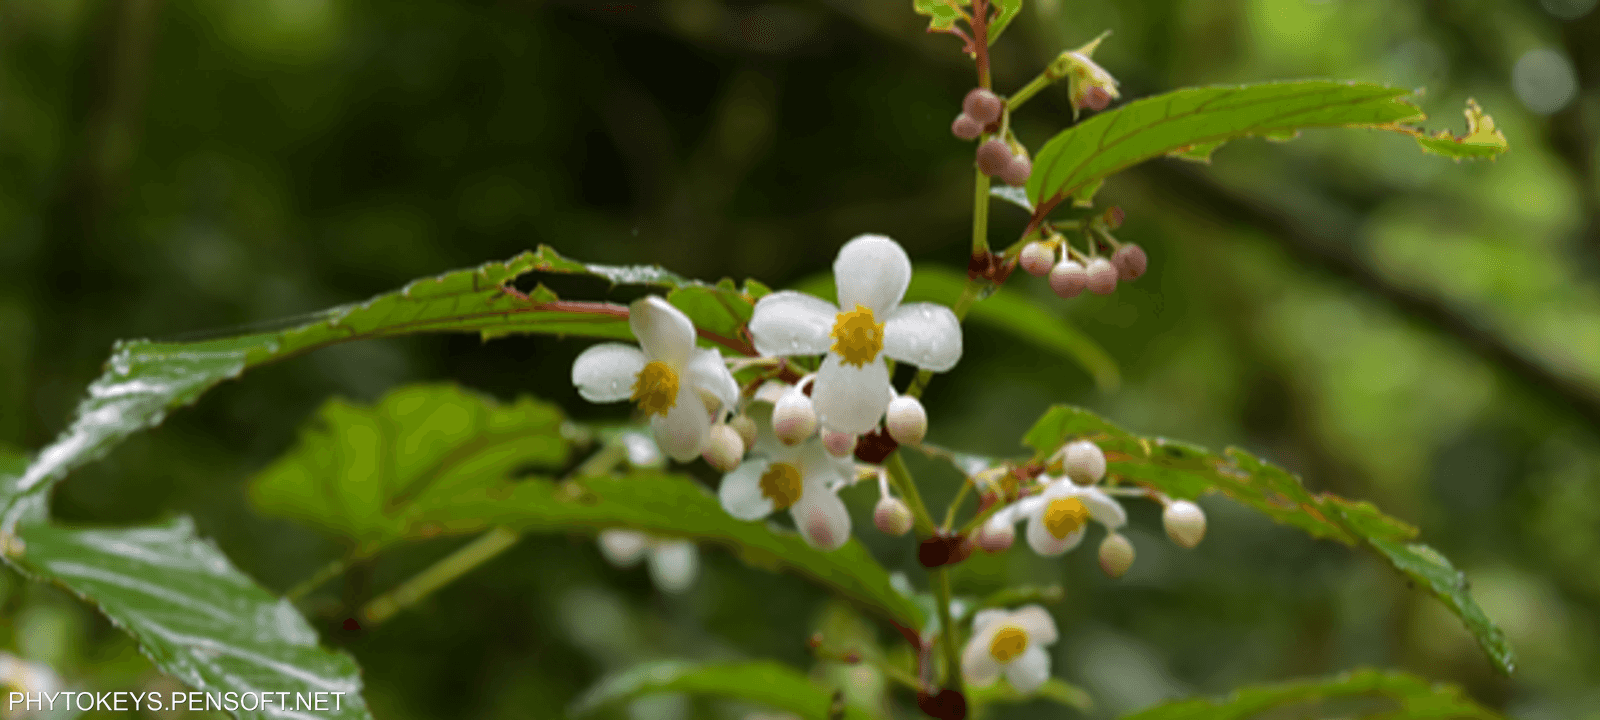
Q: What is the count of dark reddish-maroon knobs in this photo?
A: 4